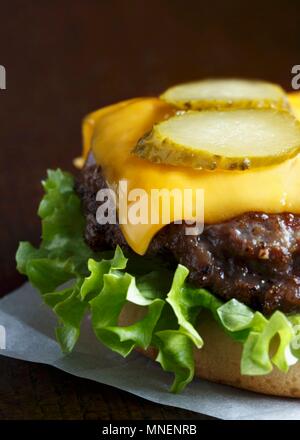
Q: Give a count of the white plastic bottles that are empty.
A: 0